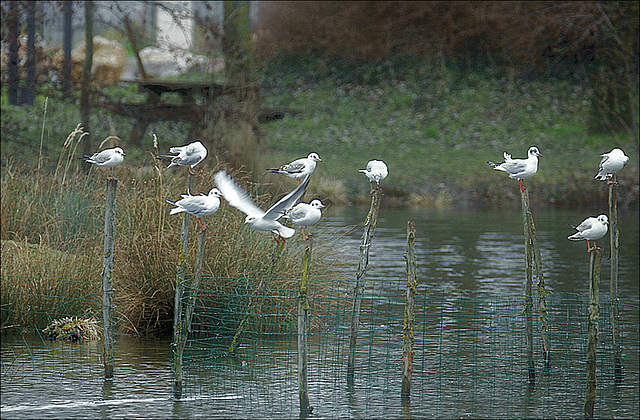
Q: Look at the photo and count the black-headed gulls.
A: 10